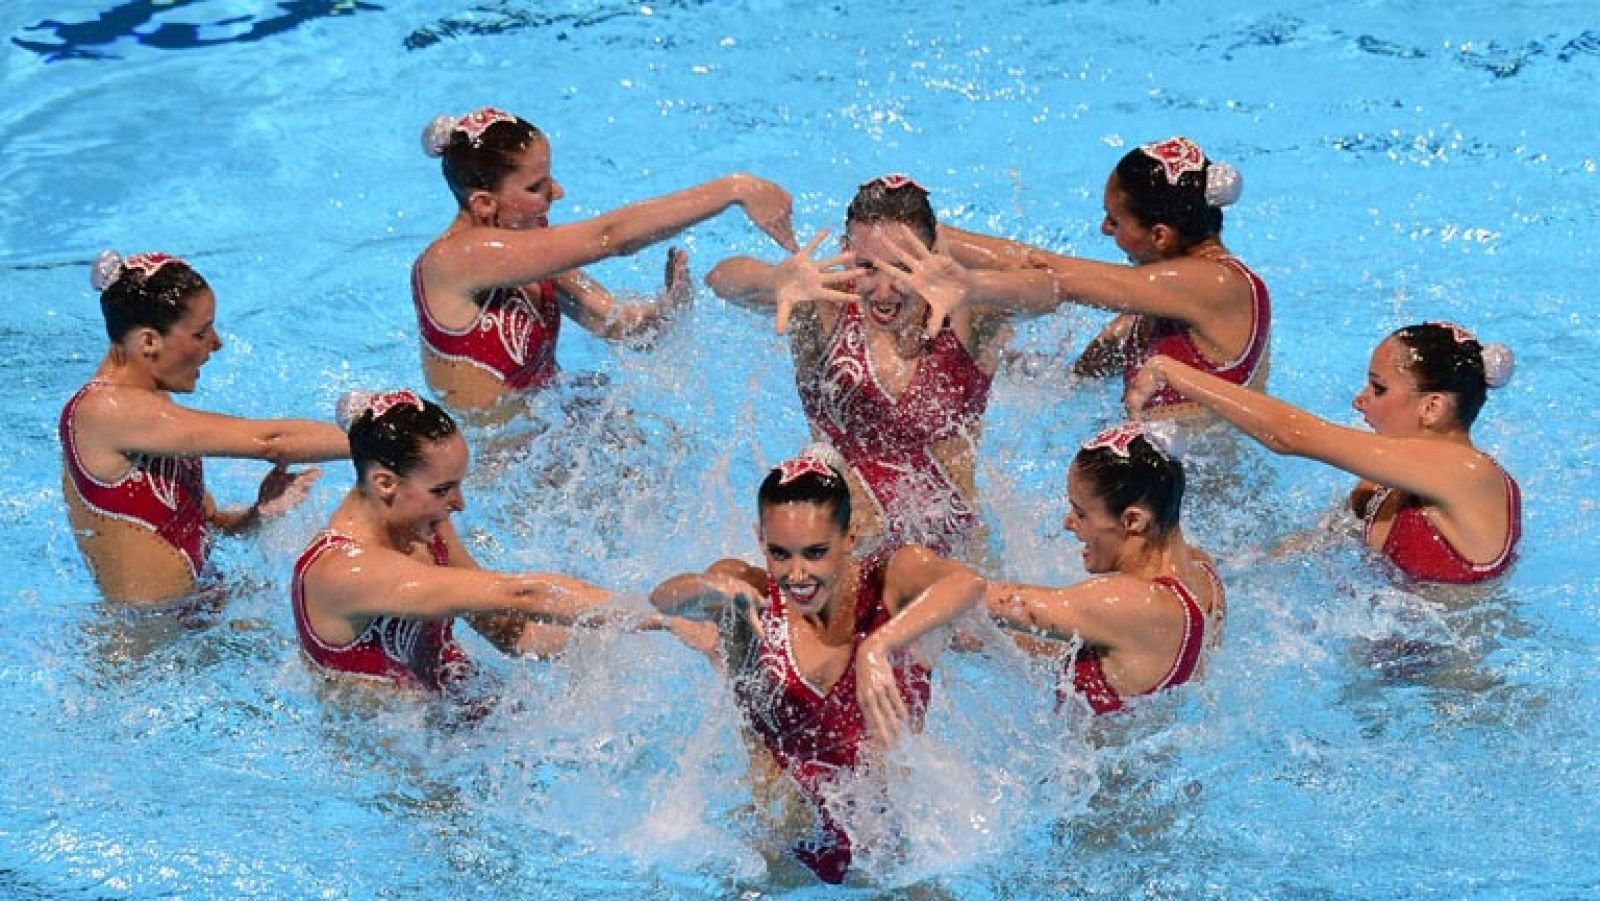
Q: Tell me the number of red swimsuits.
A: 8